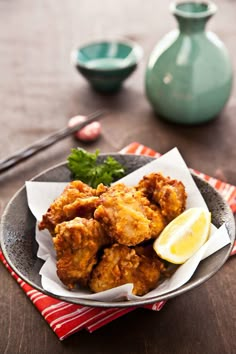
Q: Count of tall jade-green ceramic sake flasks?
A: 1